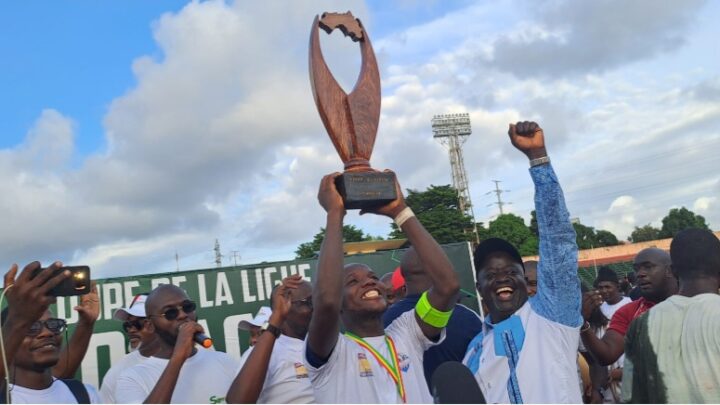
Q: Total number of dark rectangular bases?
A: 1